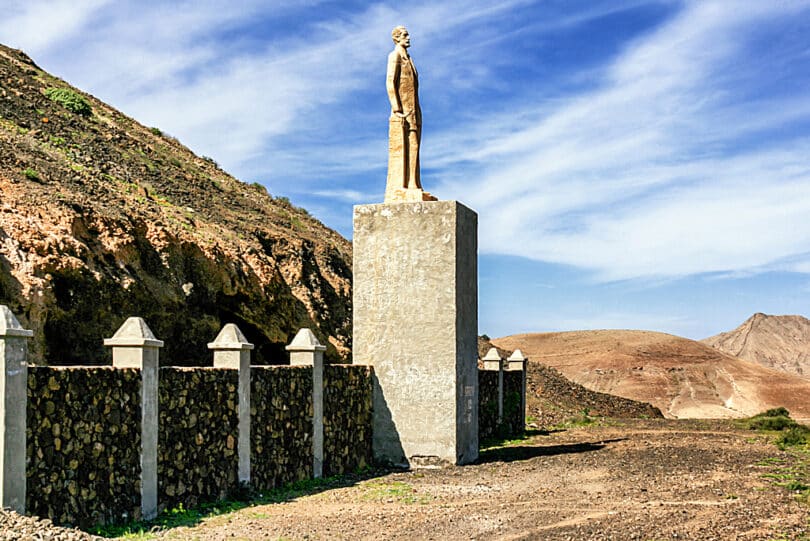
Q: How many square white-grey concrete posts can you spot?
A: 6